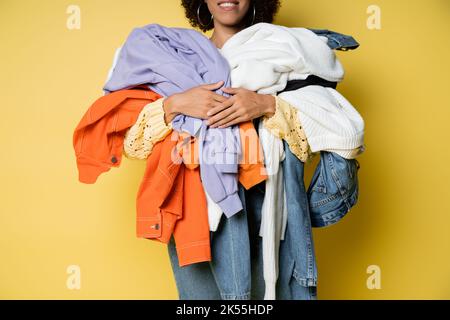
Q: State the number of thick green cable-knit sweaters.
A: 0